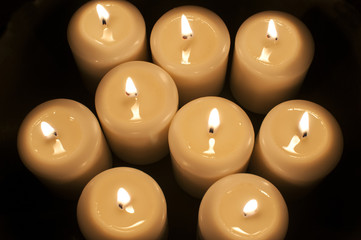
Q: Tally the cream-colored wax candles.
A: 9